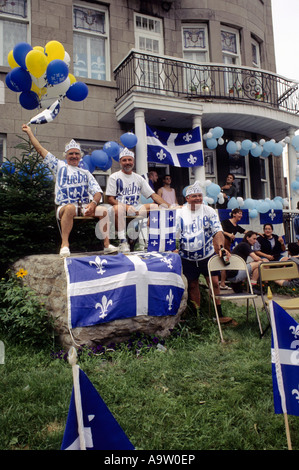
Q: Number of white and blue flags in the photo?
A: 7